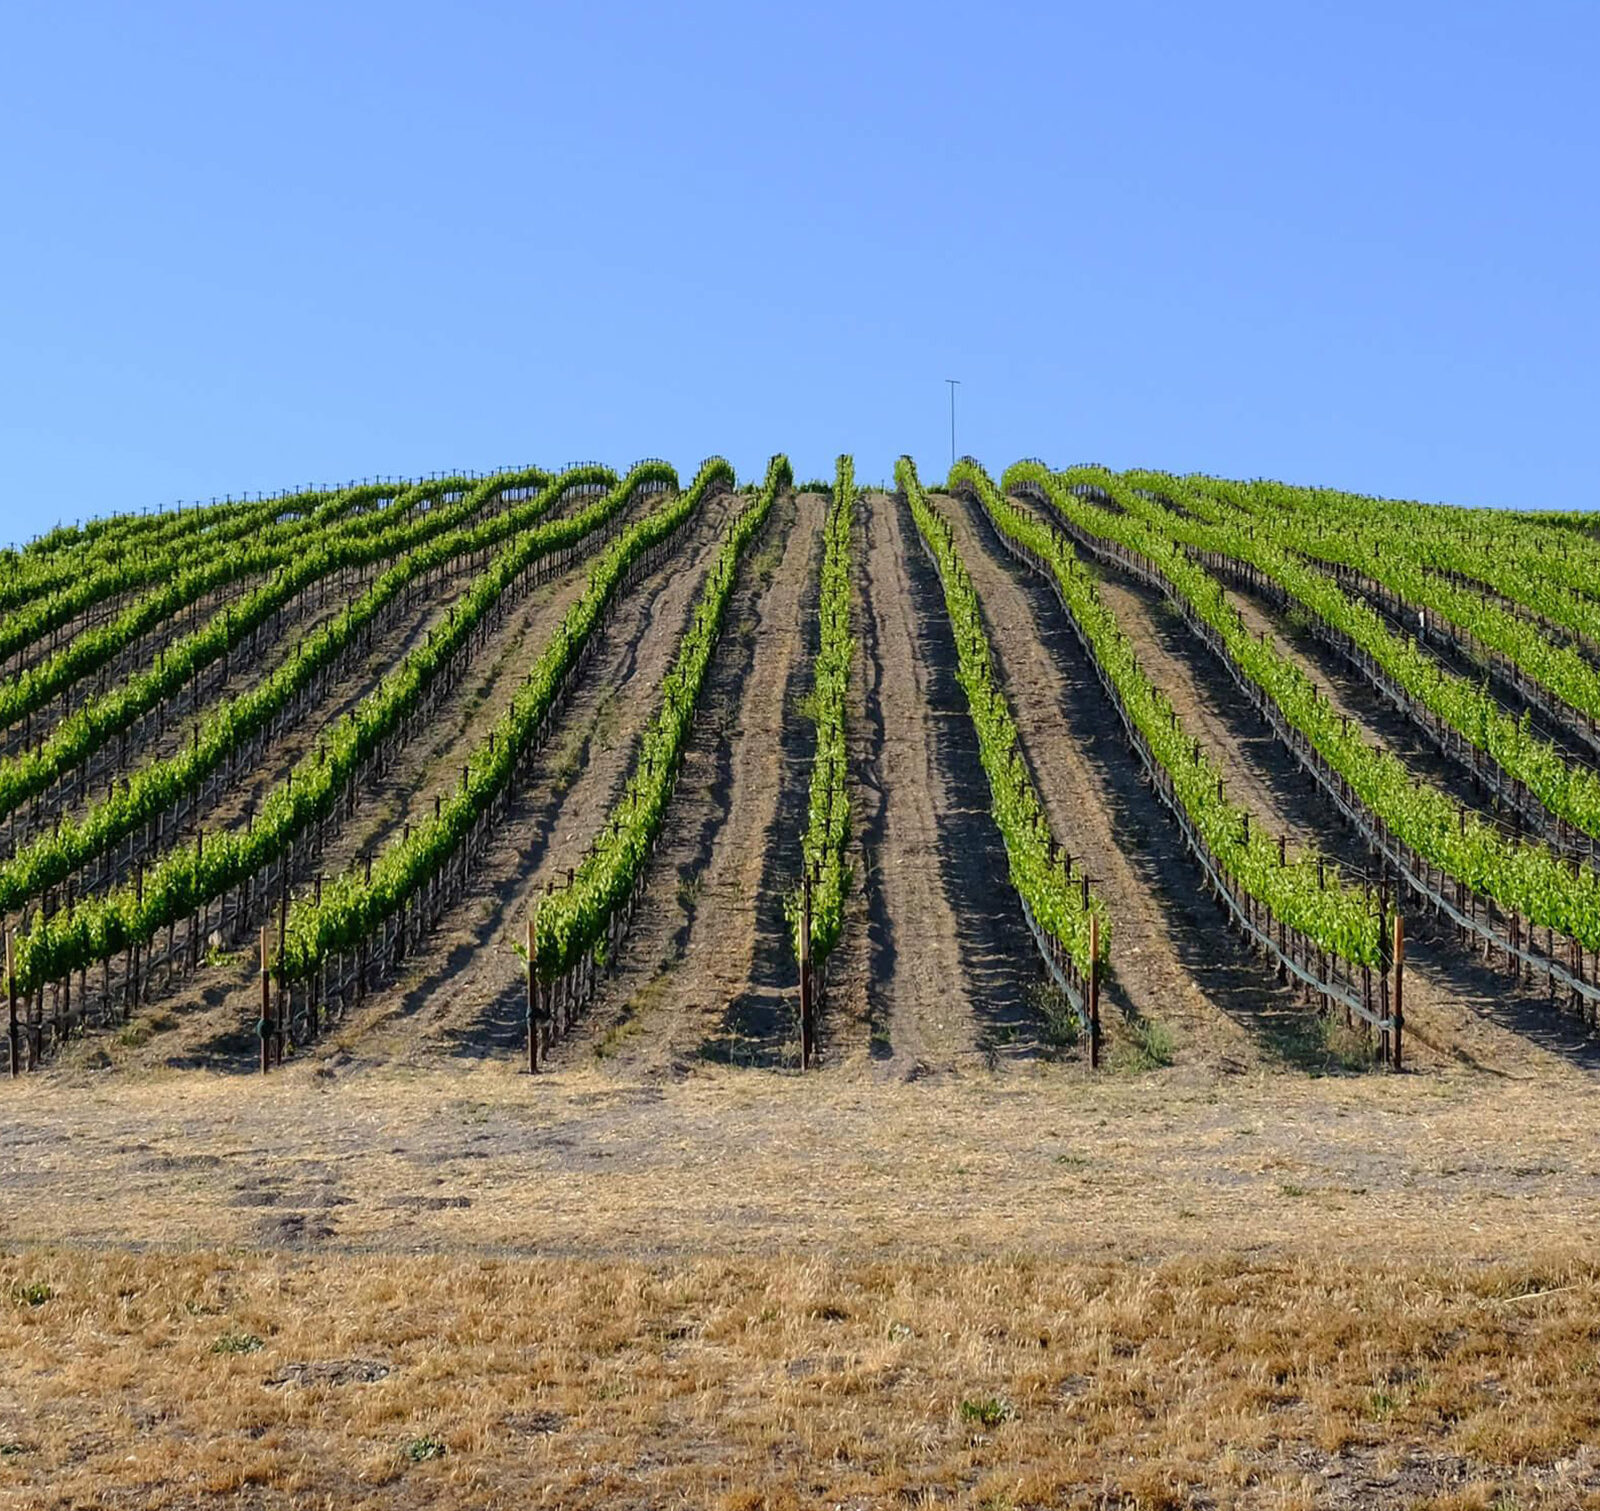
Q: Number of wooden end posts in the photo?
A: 6